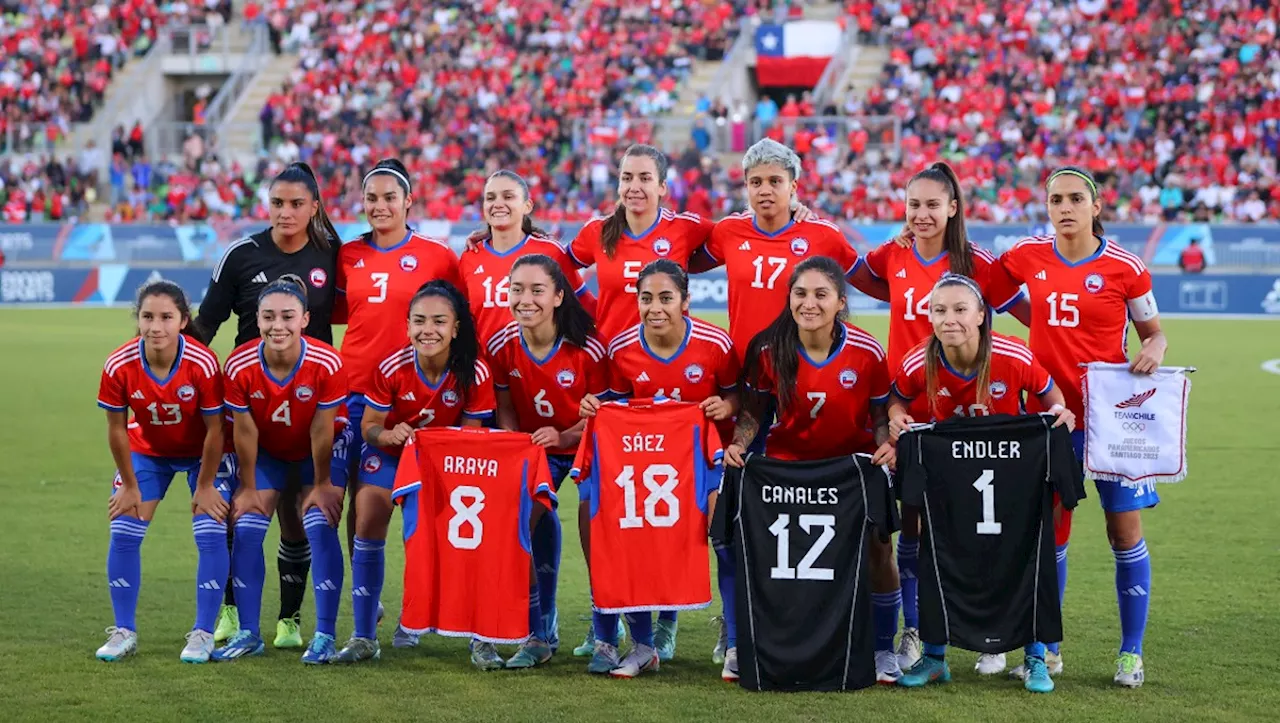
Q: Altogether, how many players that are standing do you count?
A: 7